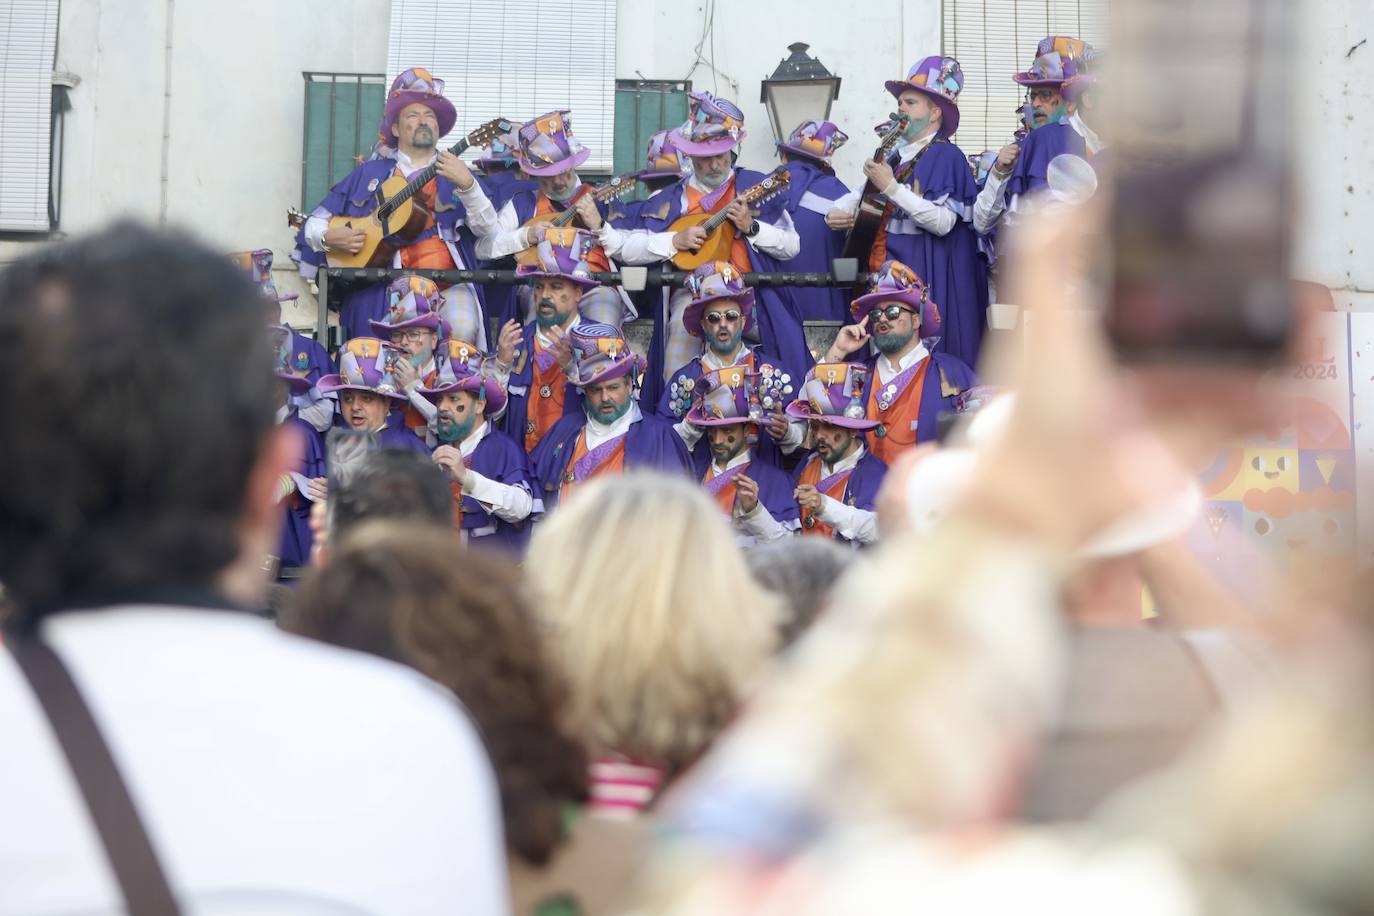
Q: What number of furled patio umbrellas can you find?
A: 0